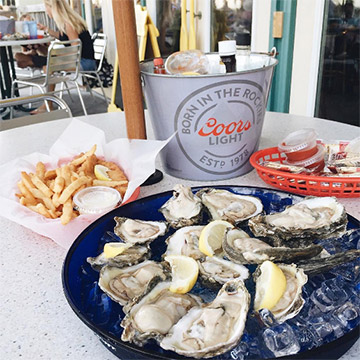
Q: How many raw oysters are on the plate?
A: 12